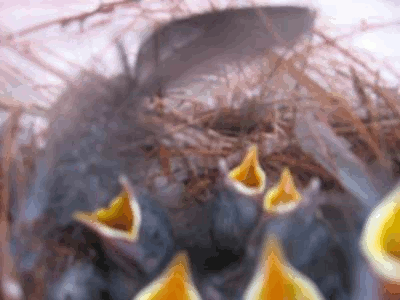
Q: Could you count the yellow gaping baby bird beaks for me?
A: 6